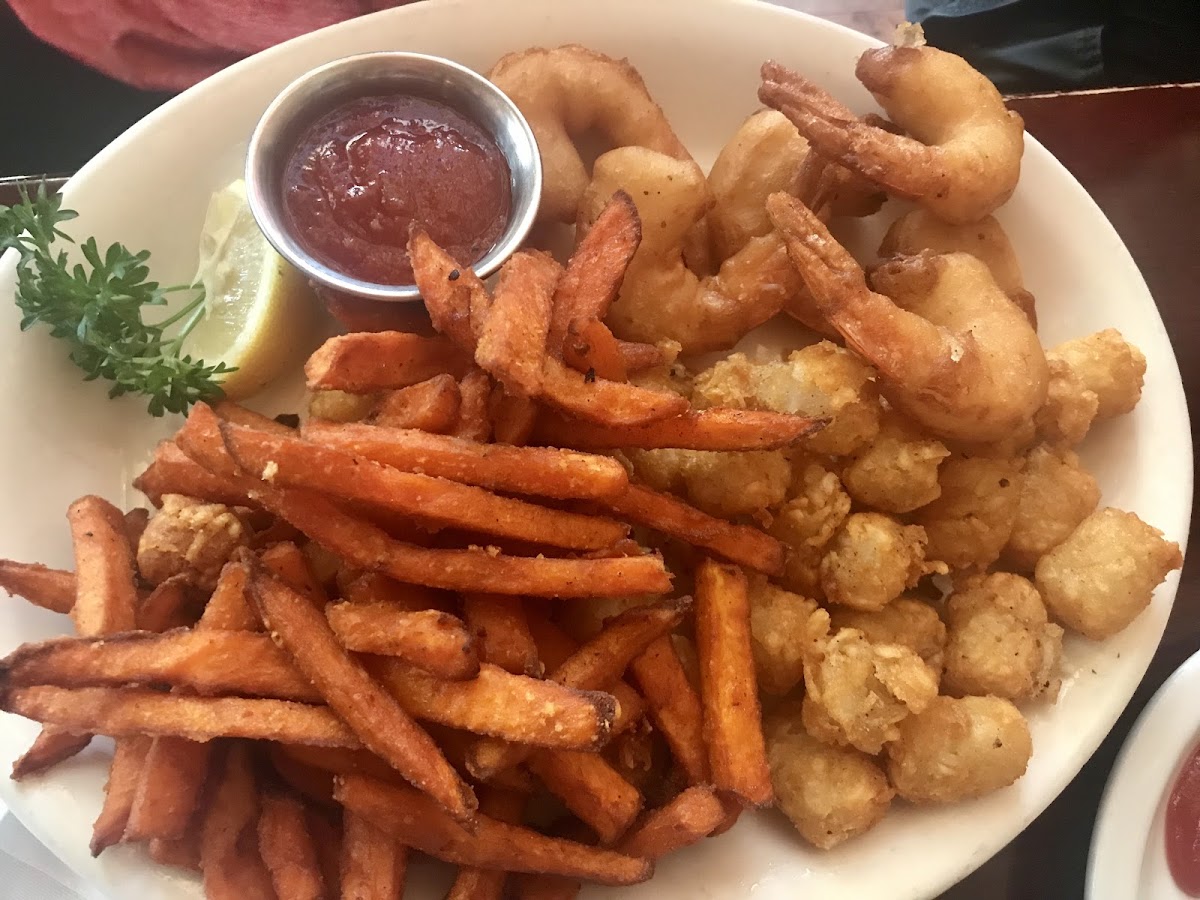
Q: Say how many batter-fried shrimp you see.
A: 6